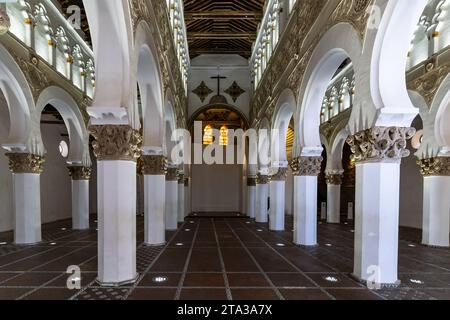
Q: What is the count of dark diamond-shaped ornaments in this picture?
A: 2